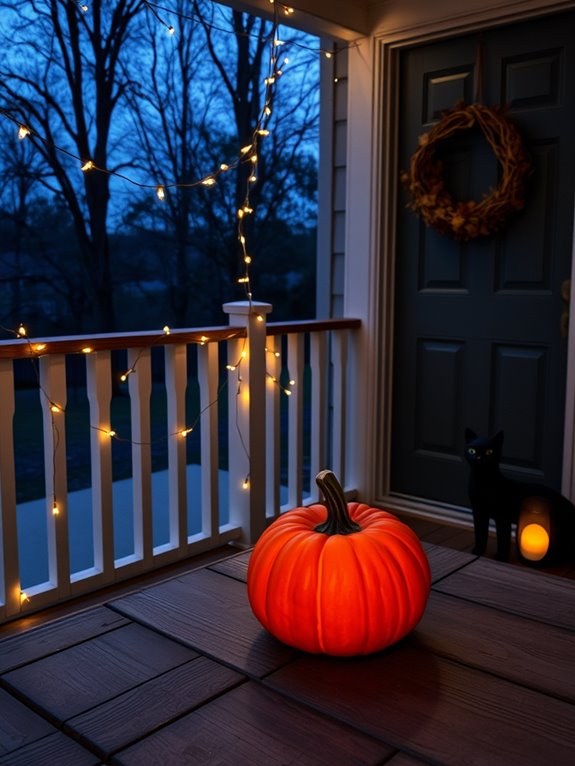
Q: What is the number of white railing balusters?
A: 10